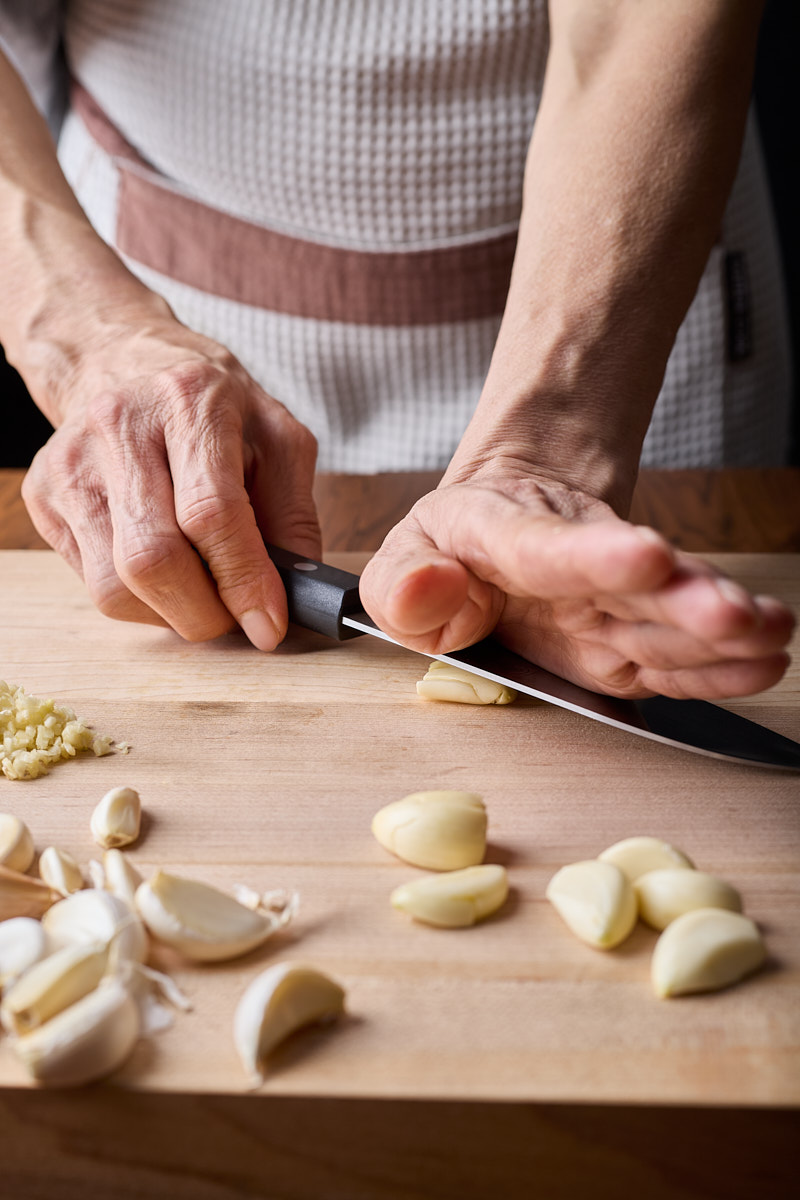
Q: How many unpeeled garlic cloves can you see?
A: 11